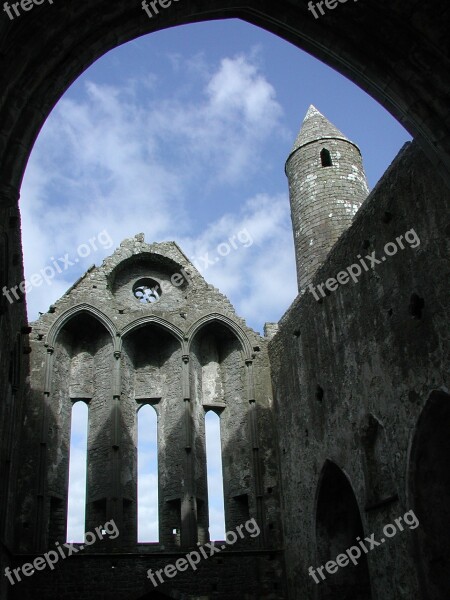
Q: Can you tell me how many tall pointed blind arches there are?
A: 3